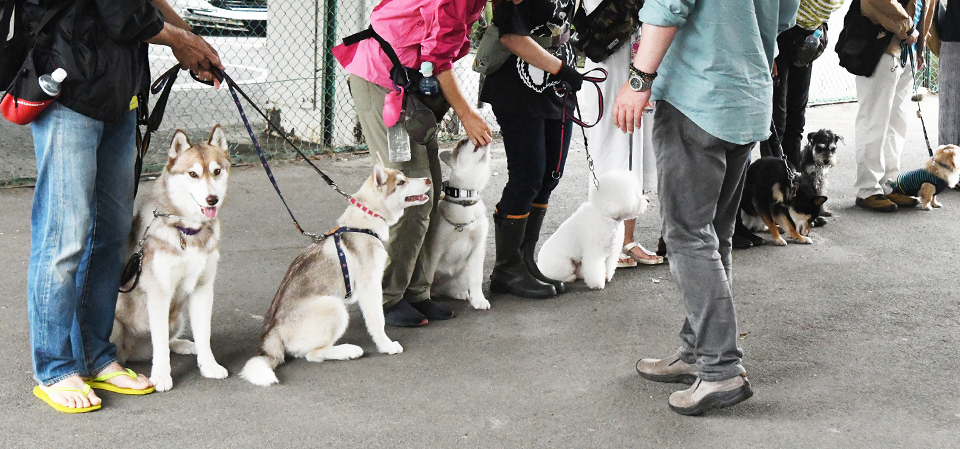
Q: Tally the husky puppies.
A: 3